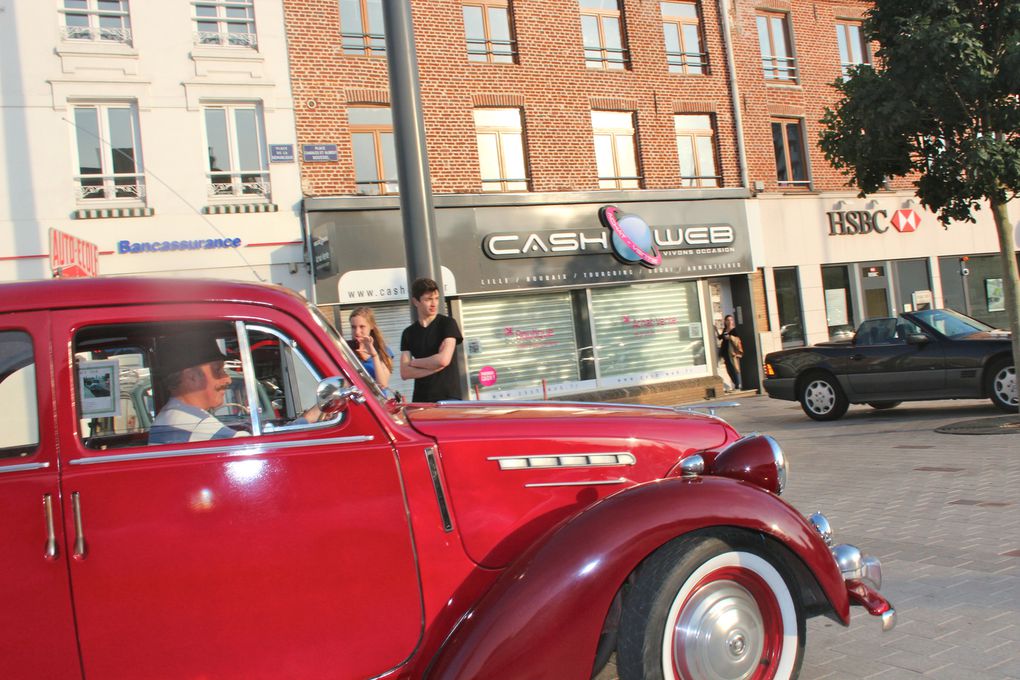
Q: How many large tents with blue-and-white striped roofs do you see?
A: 0